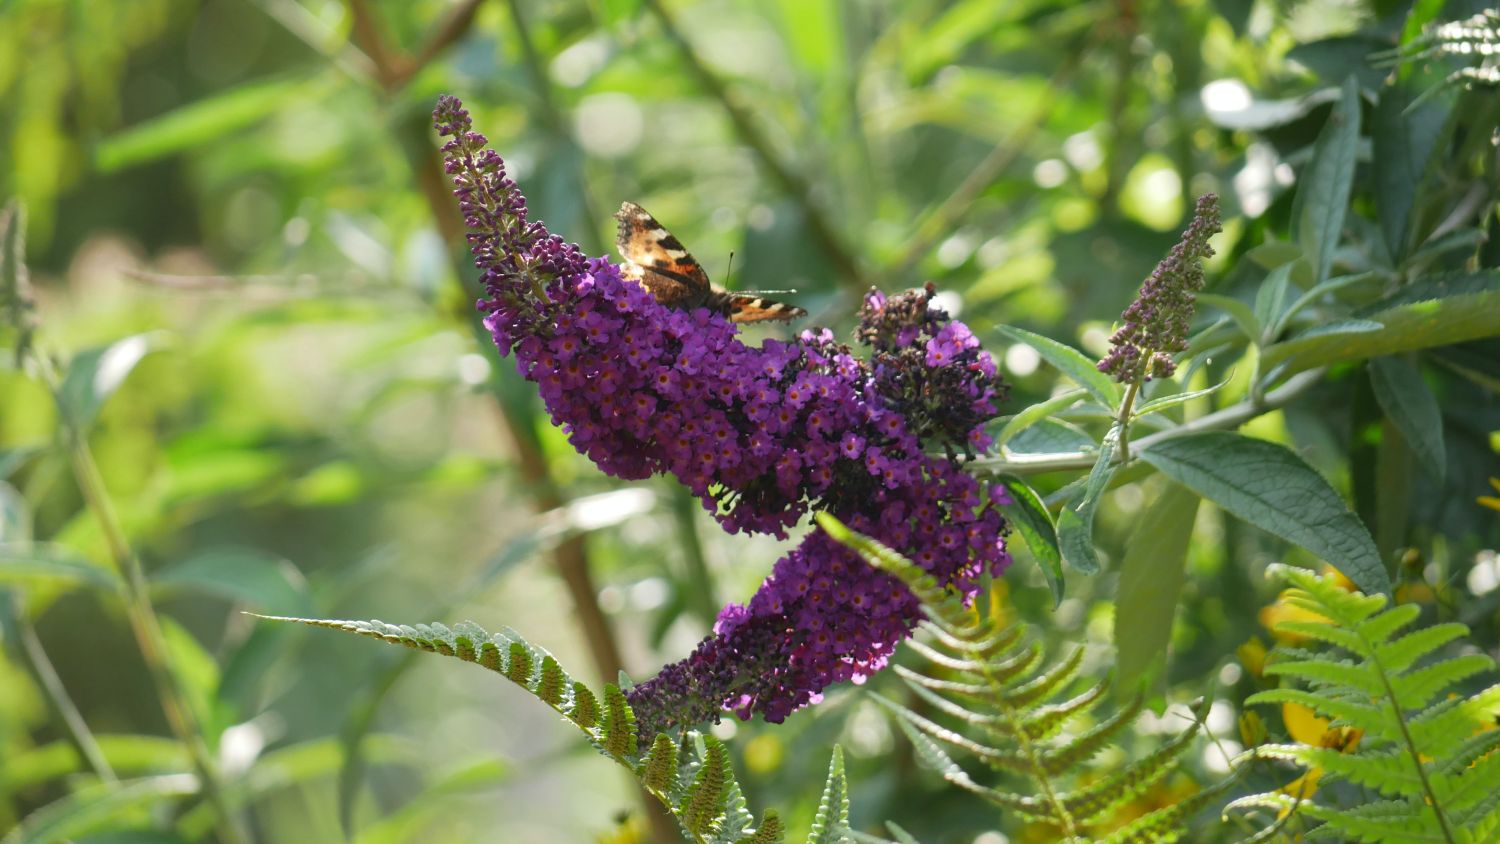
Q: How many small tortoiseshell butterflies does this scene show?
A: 1